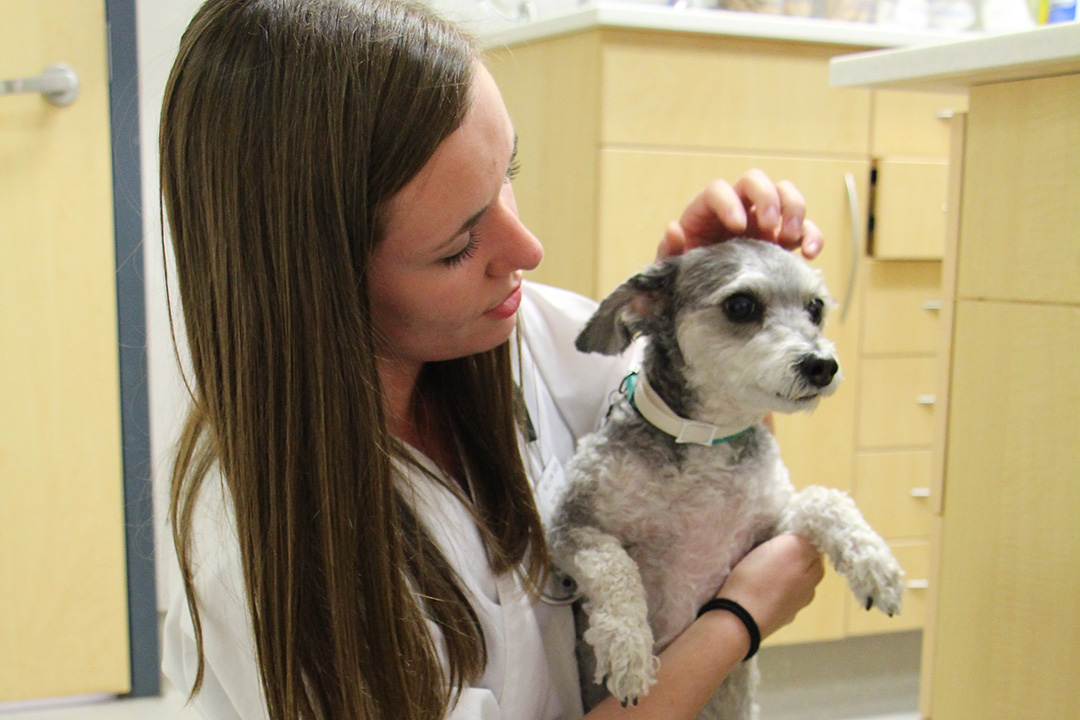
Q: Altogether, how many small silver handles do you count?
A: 5